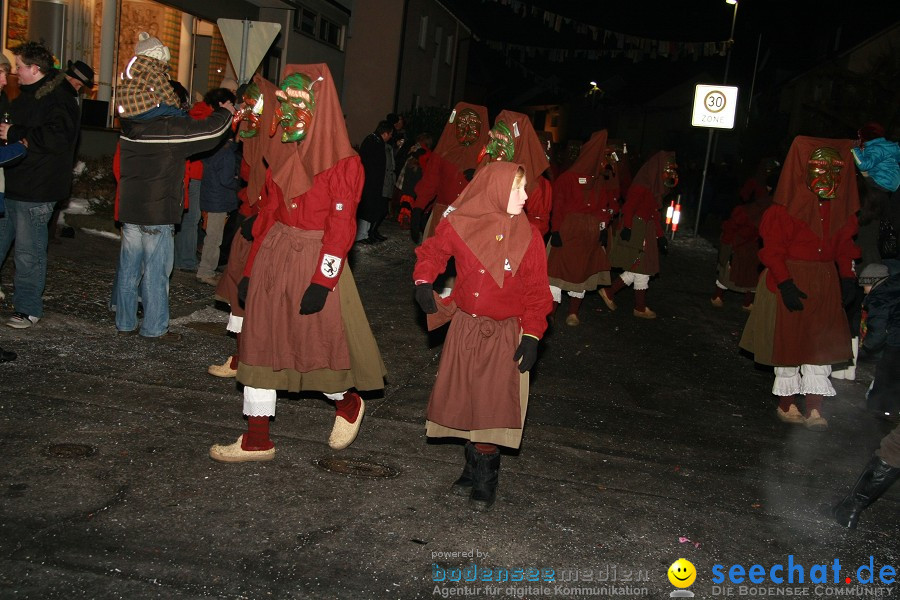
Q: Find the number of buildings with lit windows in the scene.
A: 1